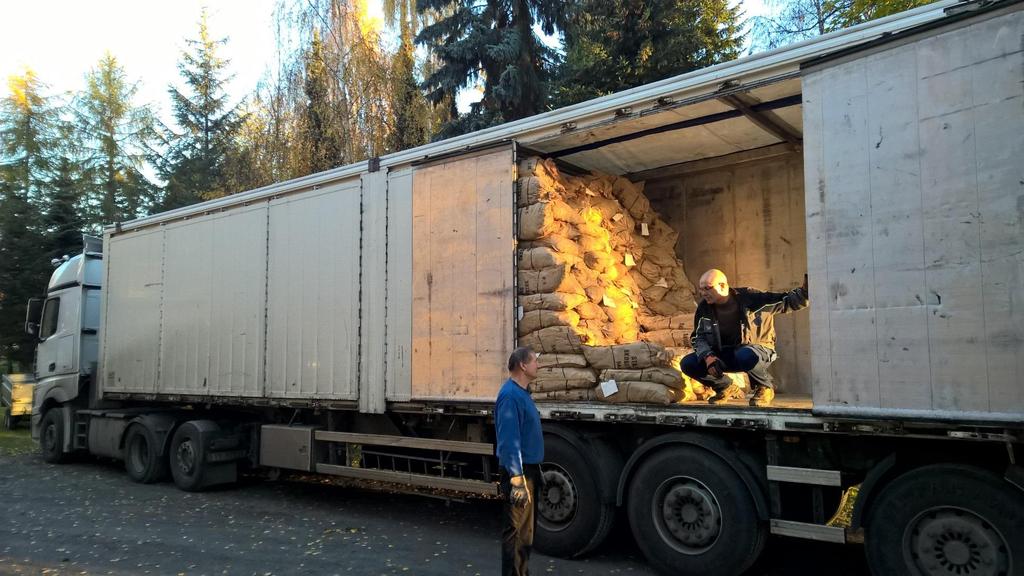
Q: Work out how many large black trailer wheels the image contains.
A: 3